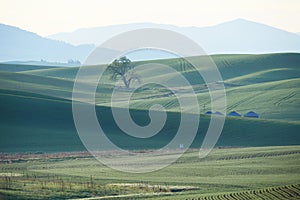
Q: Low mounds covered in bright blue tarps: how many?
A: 4